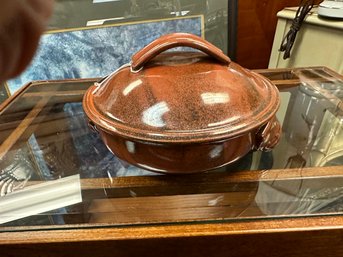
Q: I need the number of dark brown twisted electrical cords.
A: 1